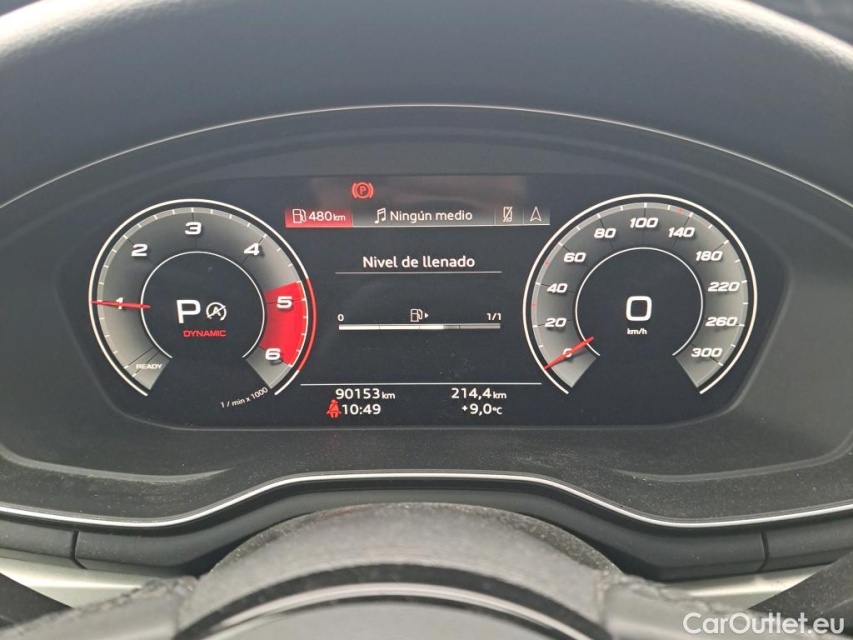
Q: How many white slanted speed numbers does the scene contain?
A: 11